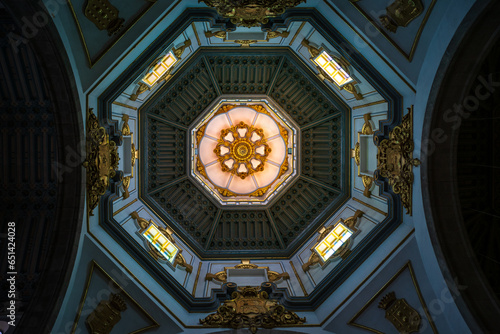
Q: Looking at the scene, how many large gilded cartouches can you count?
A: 4